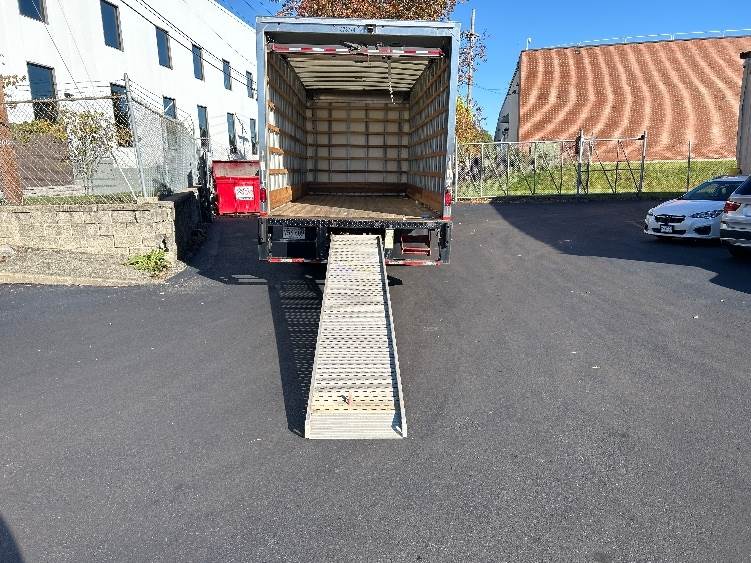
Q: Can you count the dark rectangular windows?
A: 12